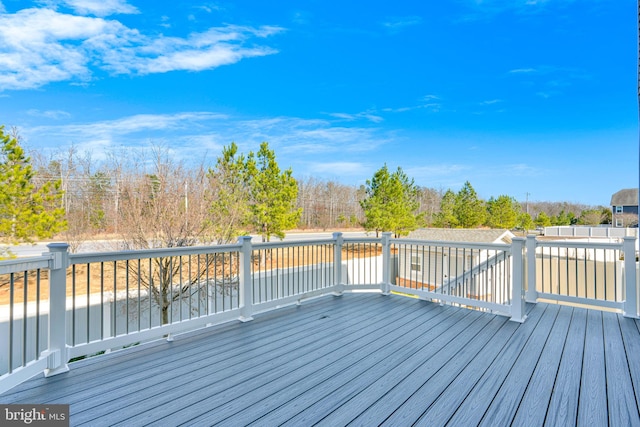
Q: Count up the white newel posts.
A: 7